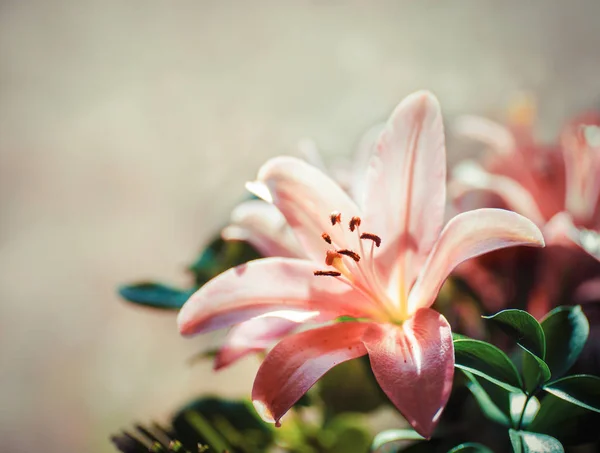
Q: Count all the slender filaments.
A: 6